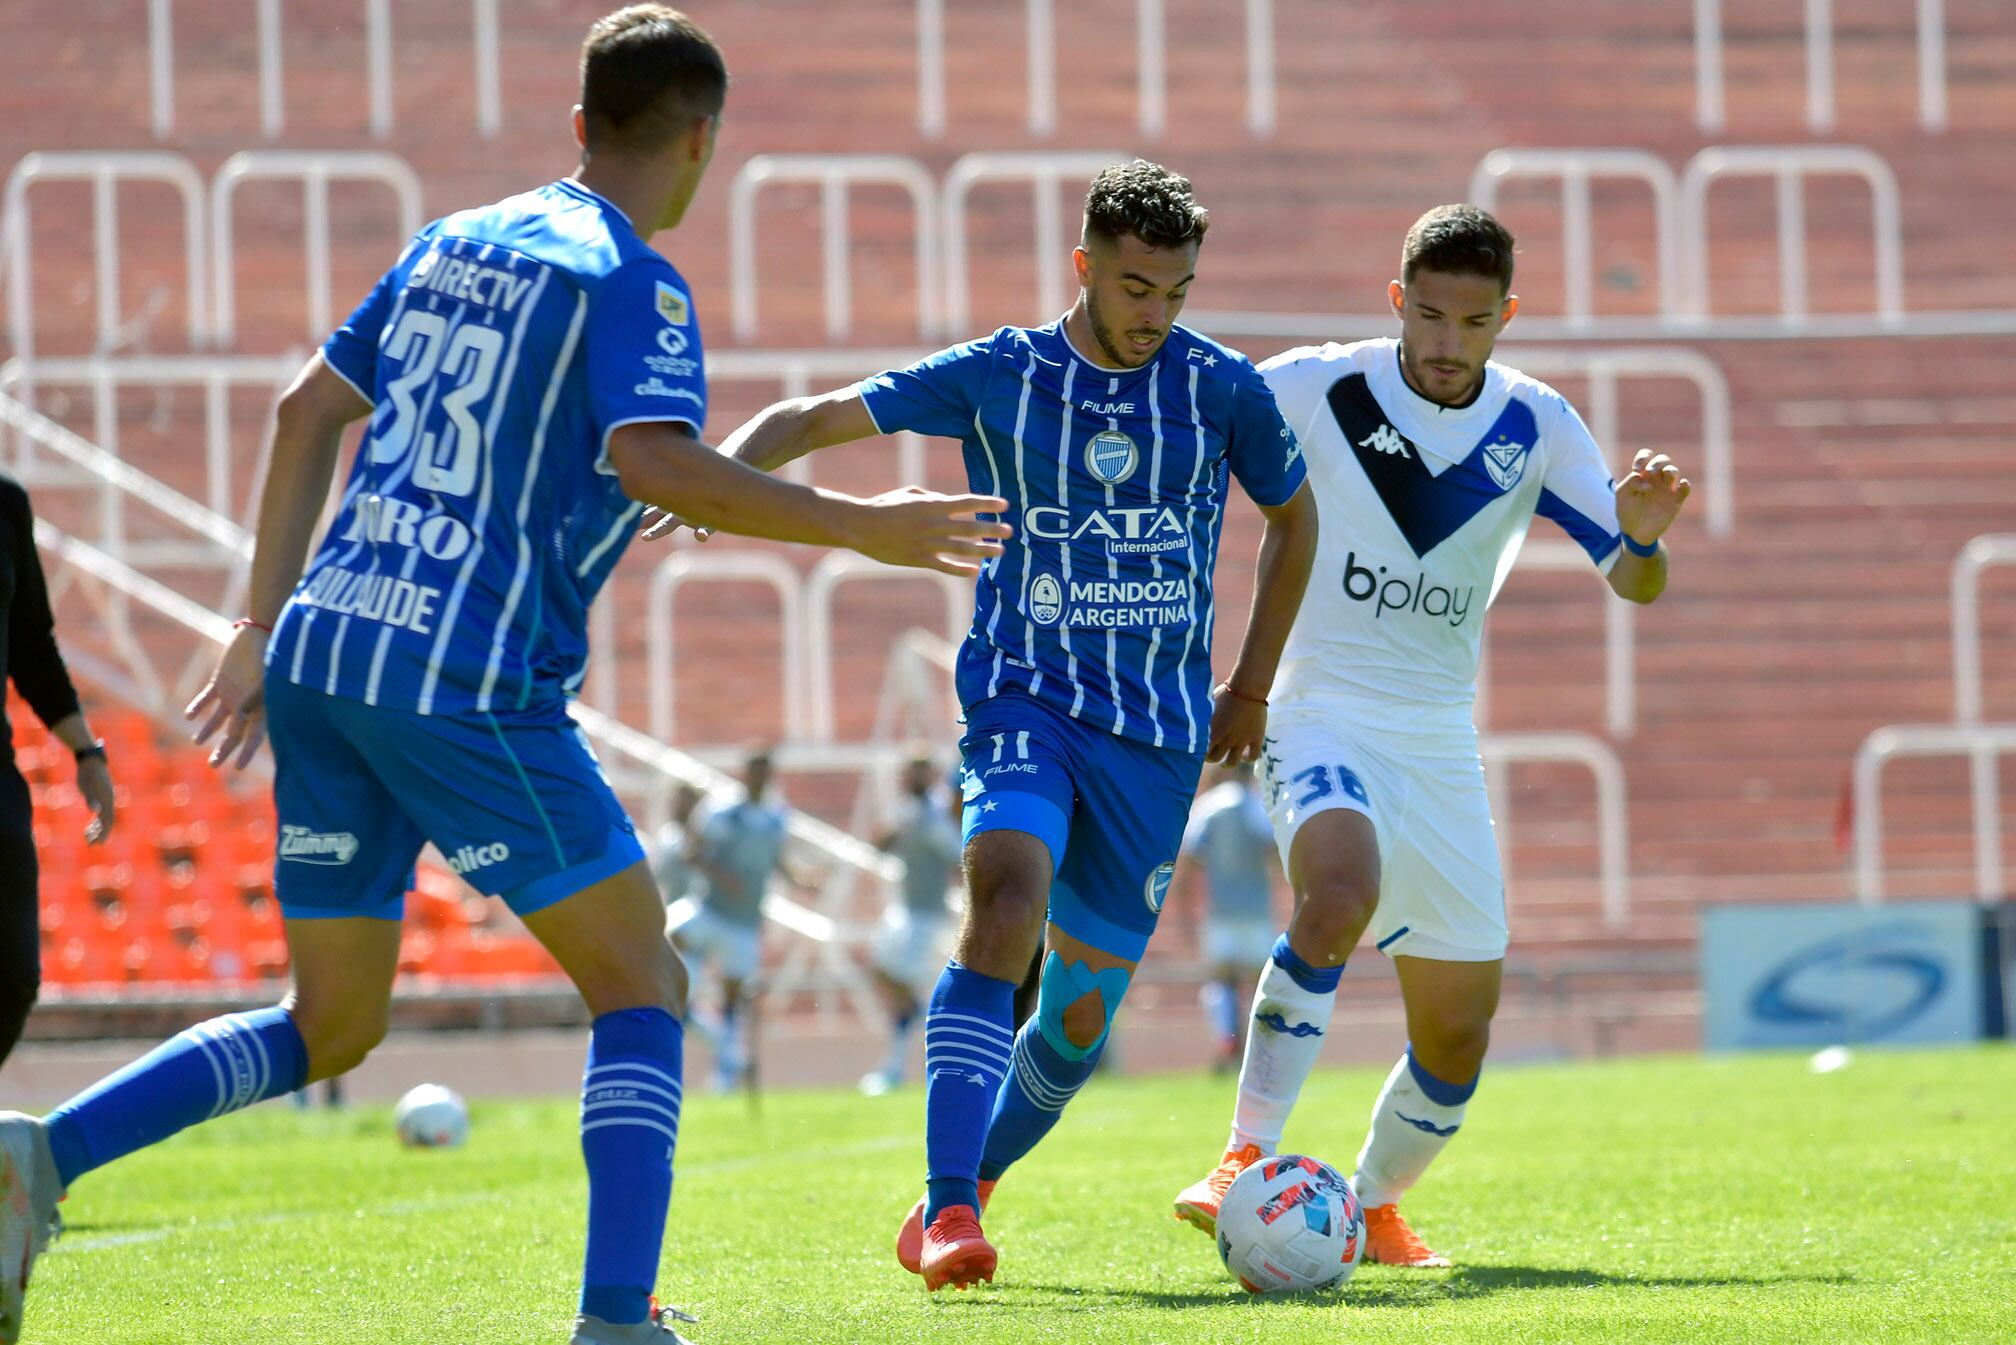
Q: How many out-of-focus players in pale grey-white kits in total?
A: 4